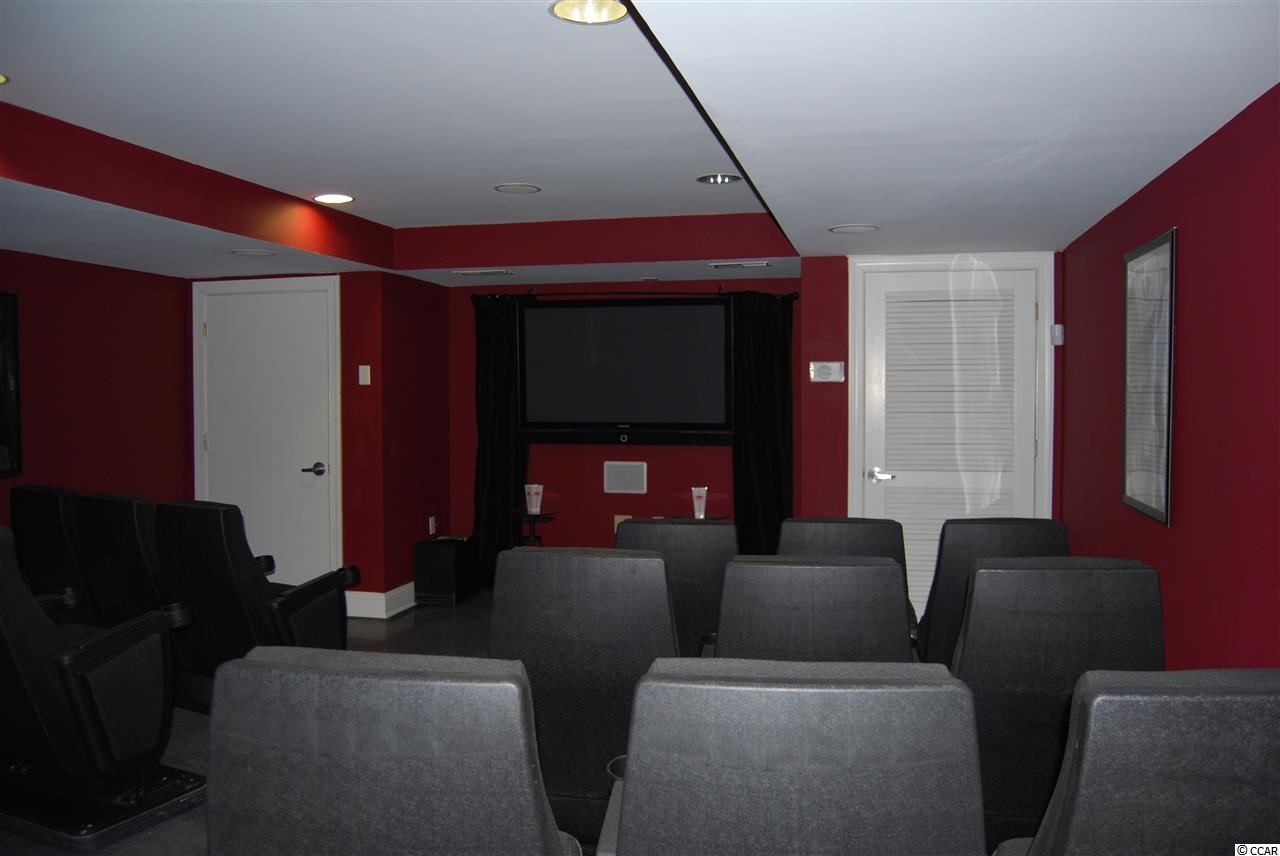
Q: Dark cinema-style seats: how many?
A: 13